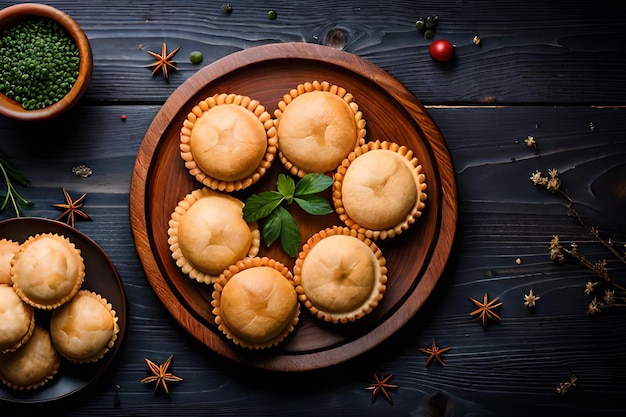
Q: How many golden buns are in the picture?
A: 11